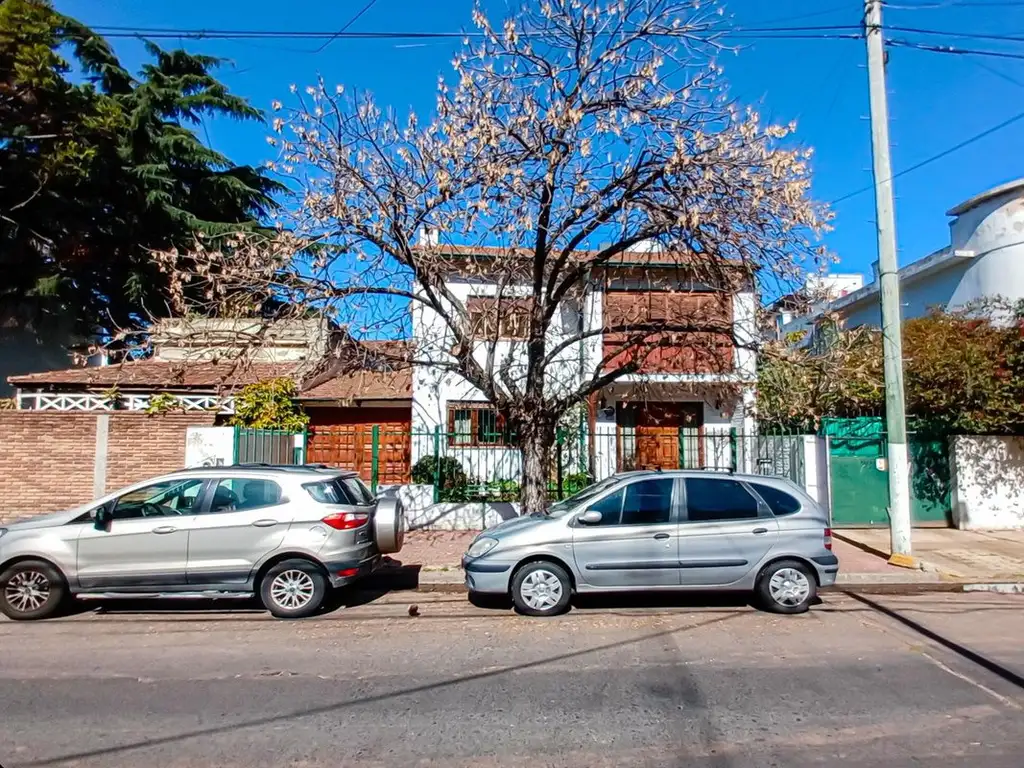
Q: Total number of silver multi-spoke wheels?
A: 4